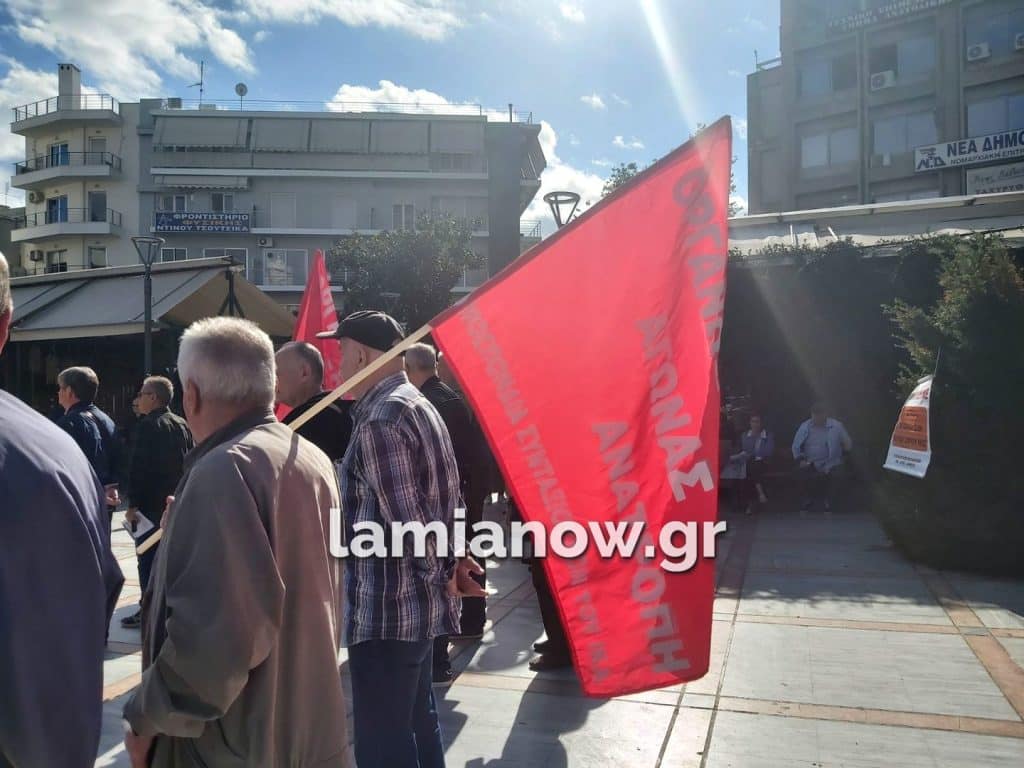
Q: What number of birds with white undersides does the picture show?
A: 0